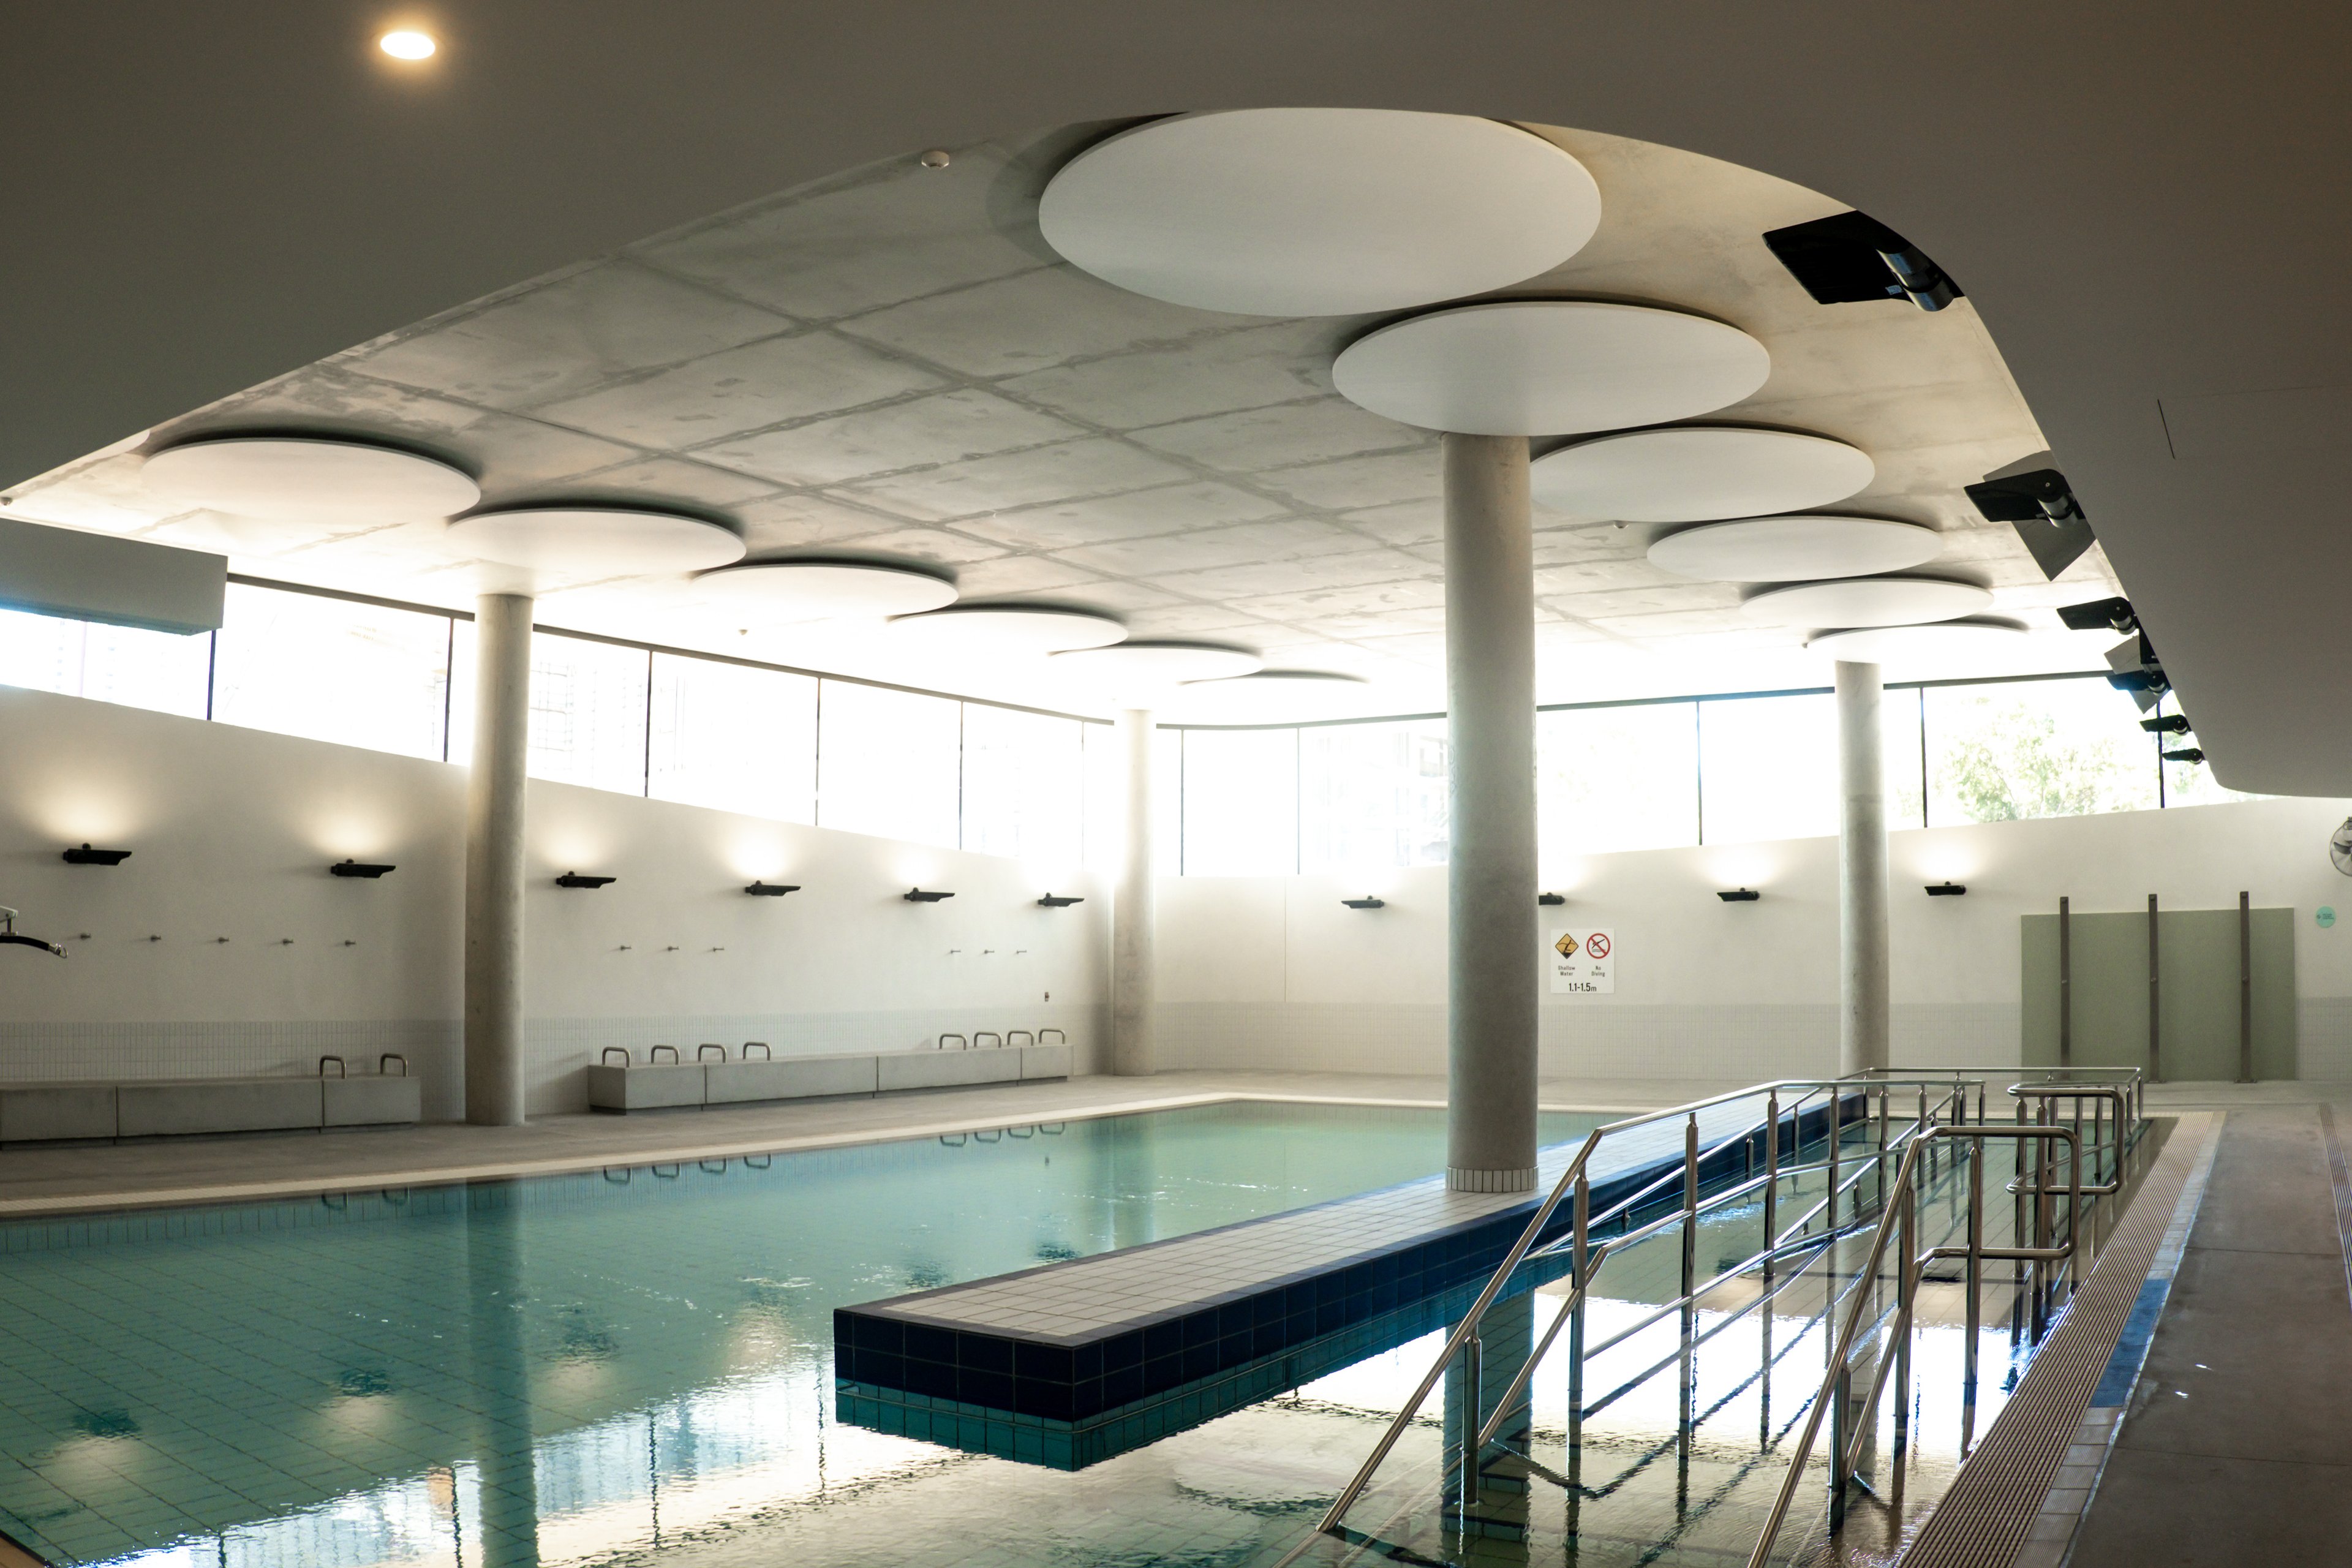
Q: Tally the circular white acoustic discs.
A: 12